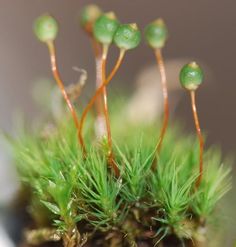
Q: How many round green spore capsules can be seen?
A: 6